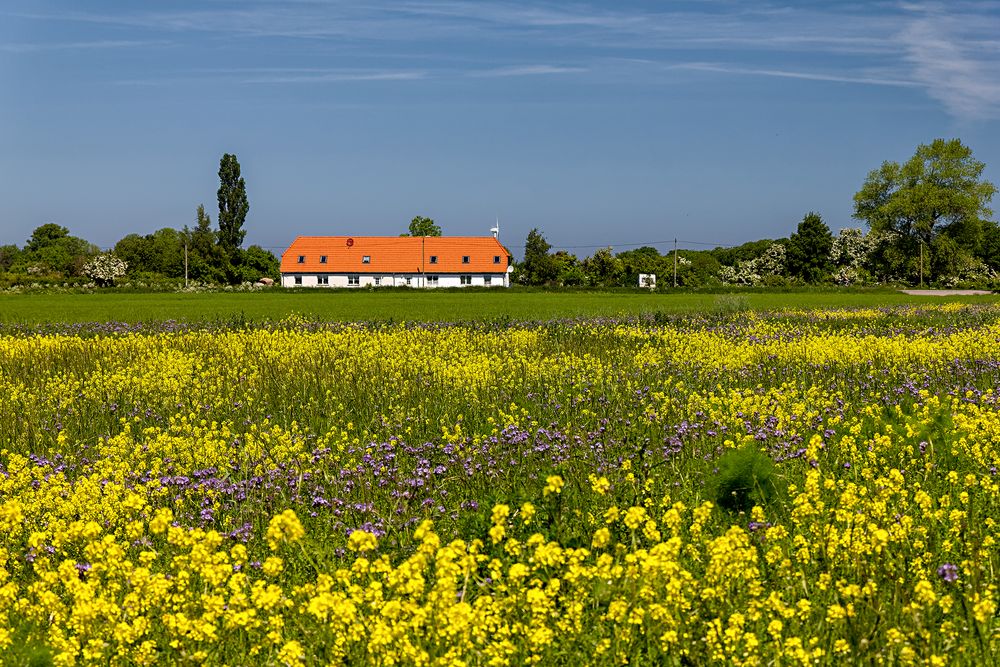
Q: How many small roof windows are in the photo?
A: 6